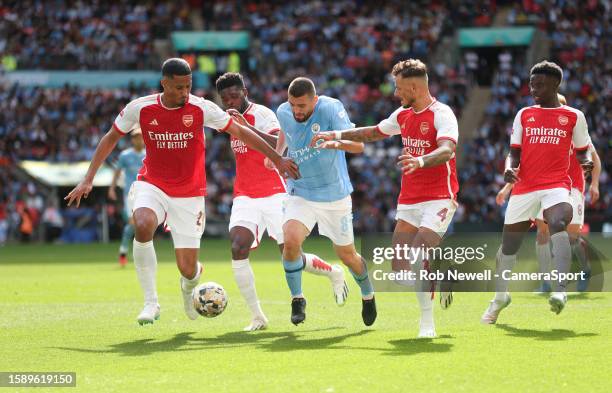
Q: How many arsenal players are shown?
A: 5